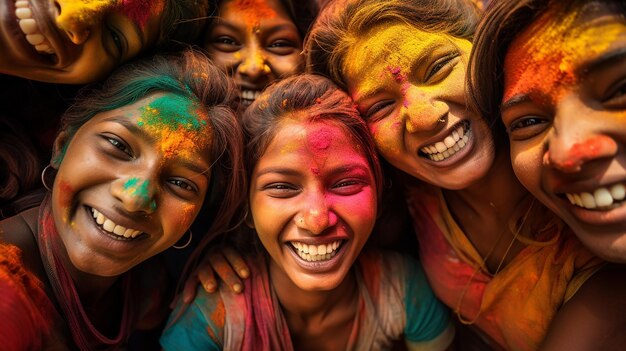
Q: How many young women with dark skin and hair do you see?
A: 6